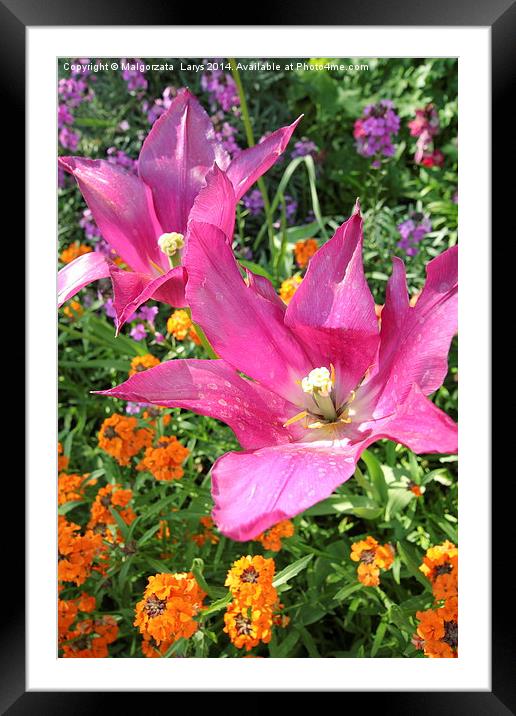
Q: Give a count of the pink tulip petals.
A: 12